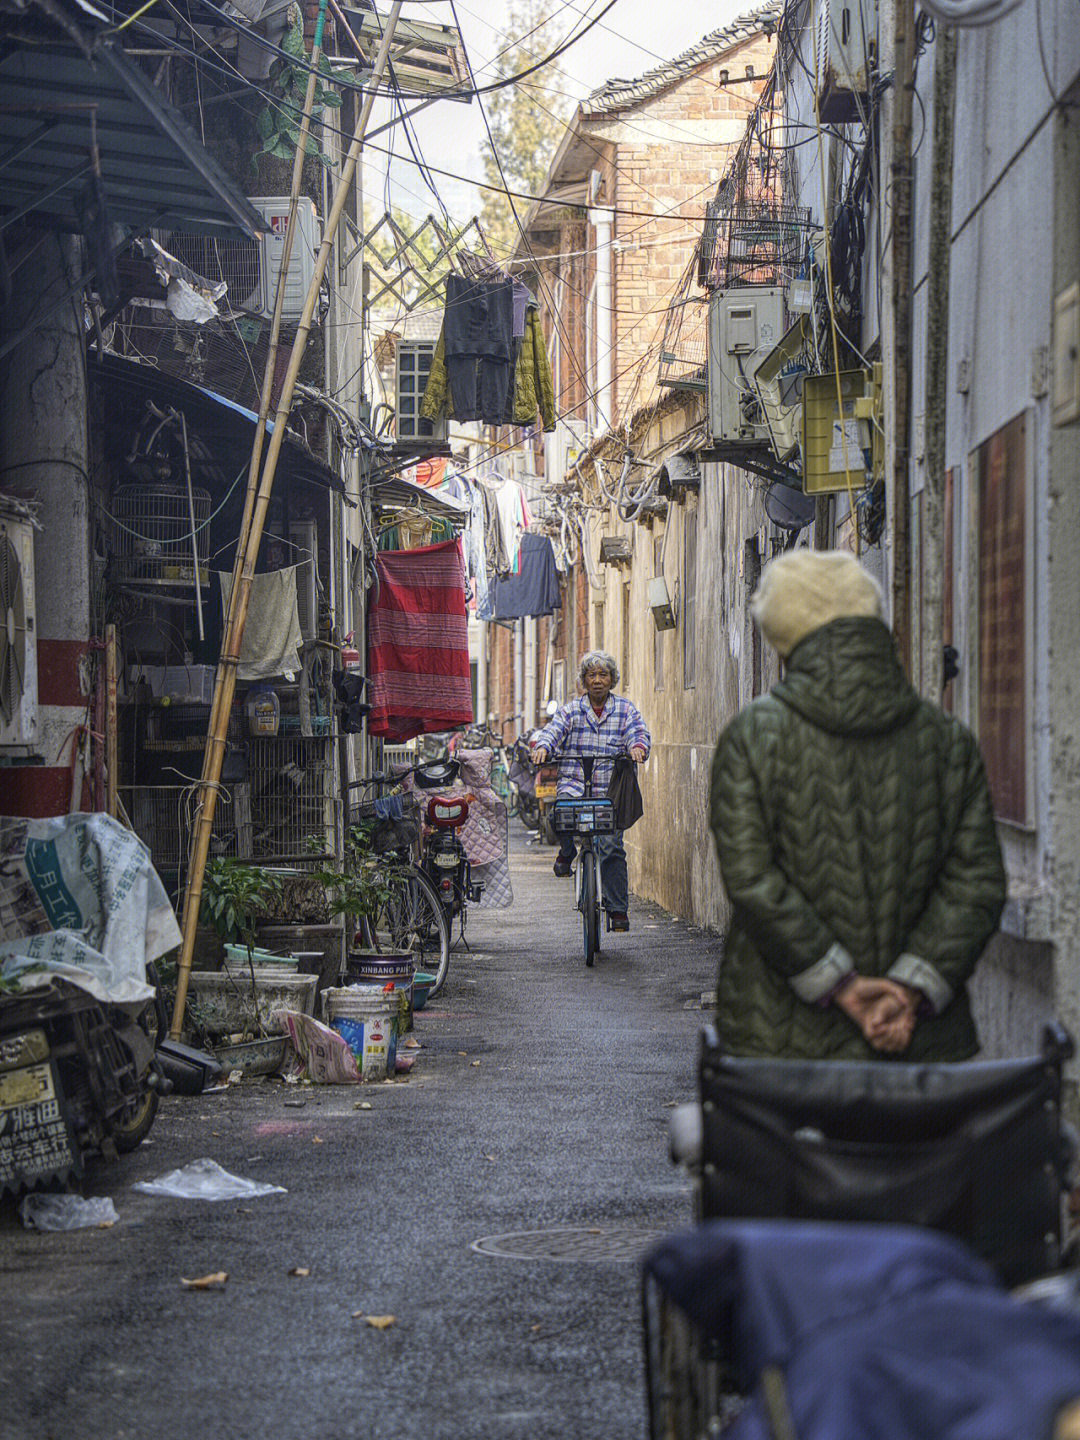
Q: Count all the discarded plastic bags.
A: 2